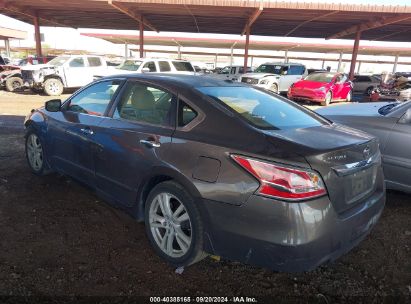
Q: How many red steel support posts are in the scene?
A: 4